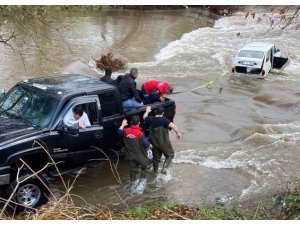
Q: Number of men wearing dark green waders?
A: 2